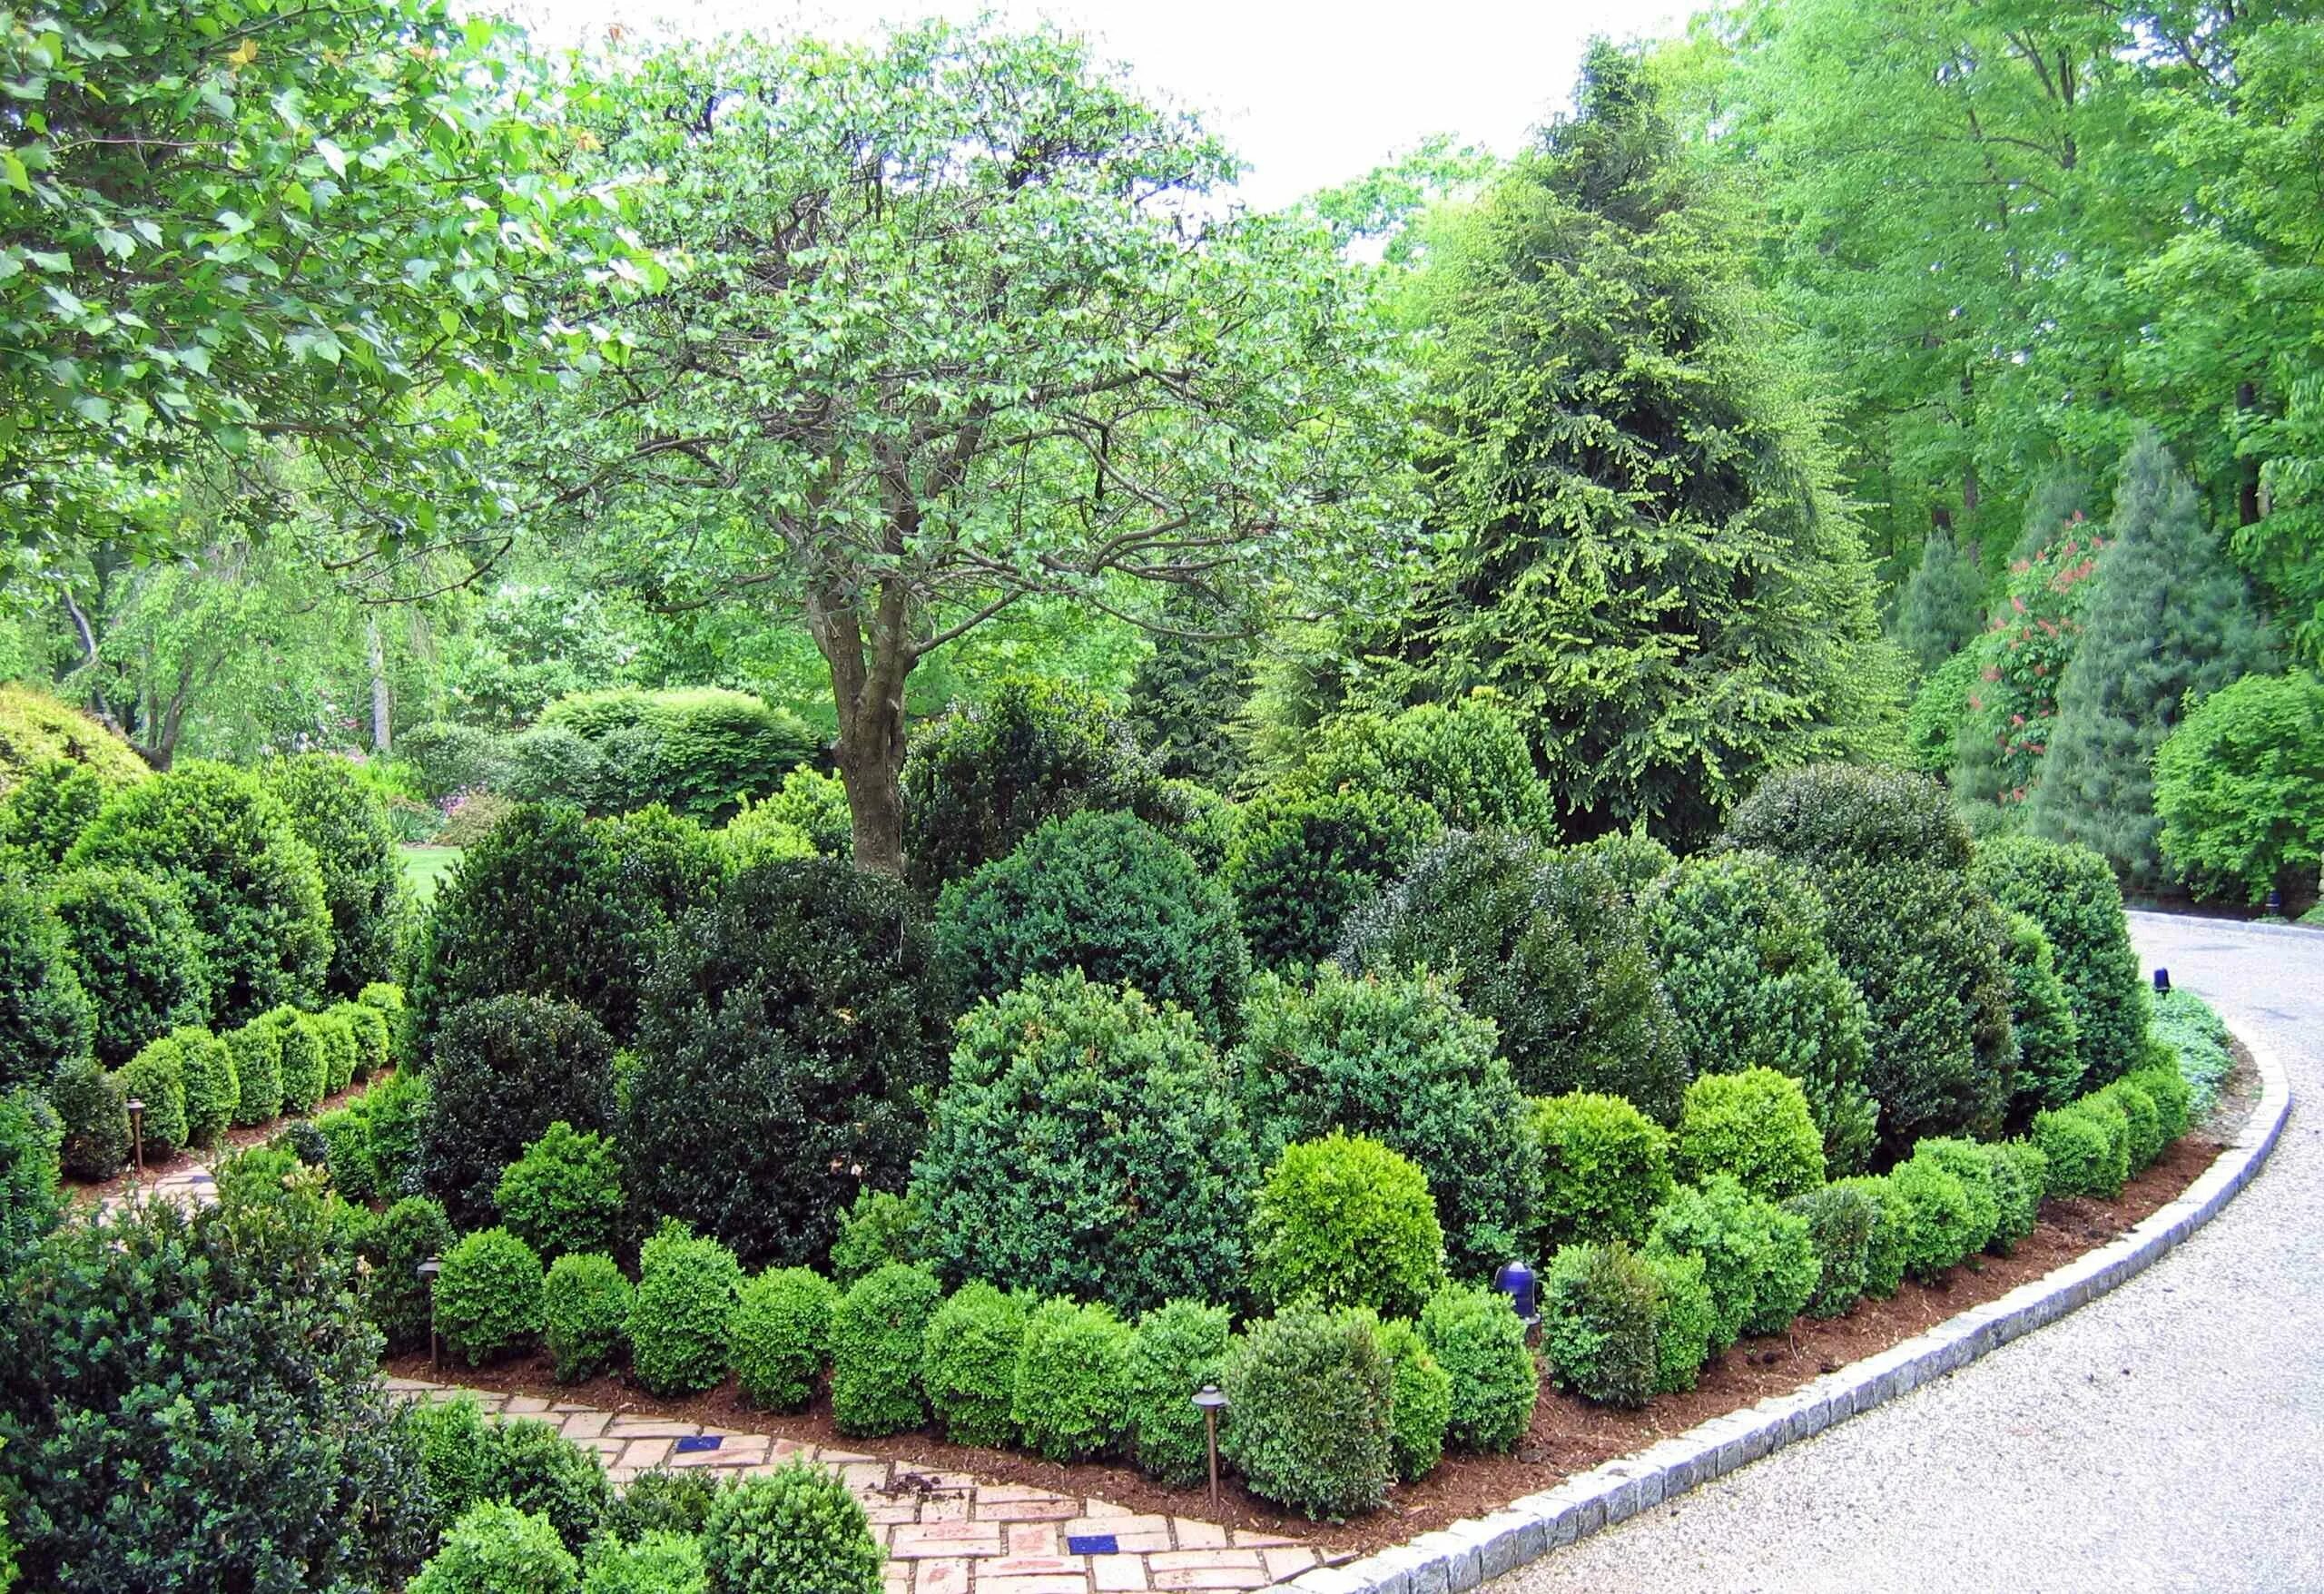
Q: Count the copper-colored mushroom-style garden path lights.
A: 3